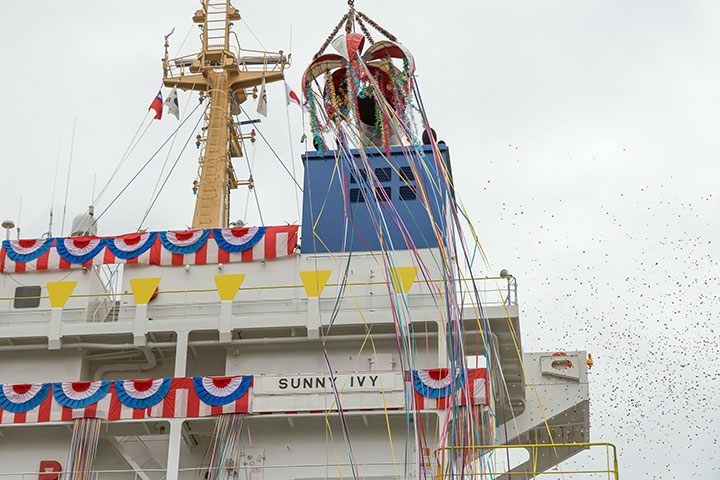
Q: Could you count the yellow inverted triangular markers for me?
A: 5